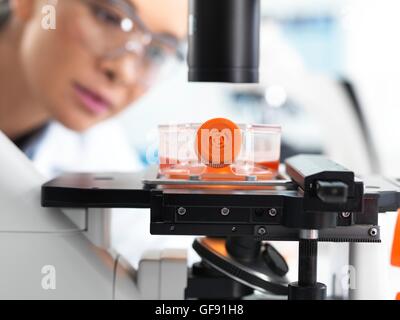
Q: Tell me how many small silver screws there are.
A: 6